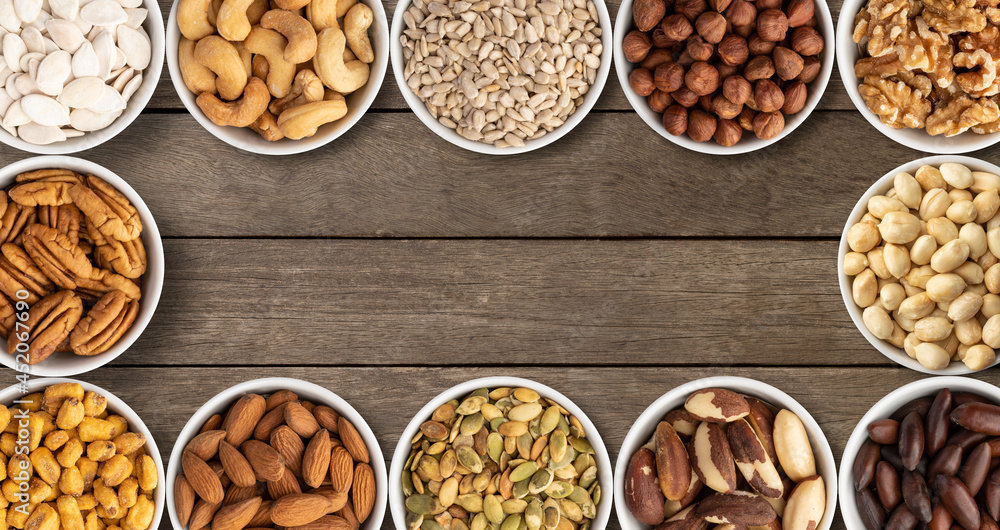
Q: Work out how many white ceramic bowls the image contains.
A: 12